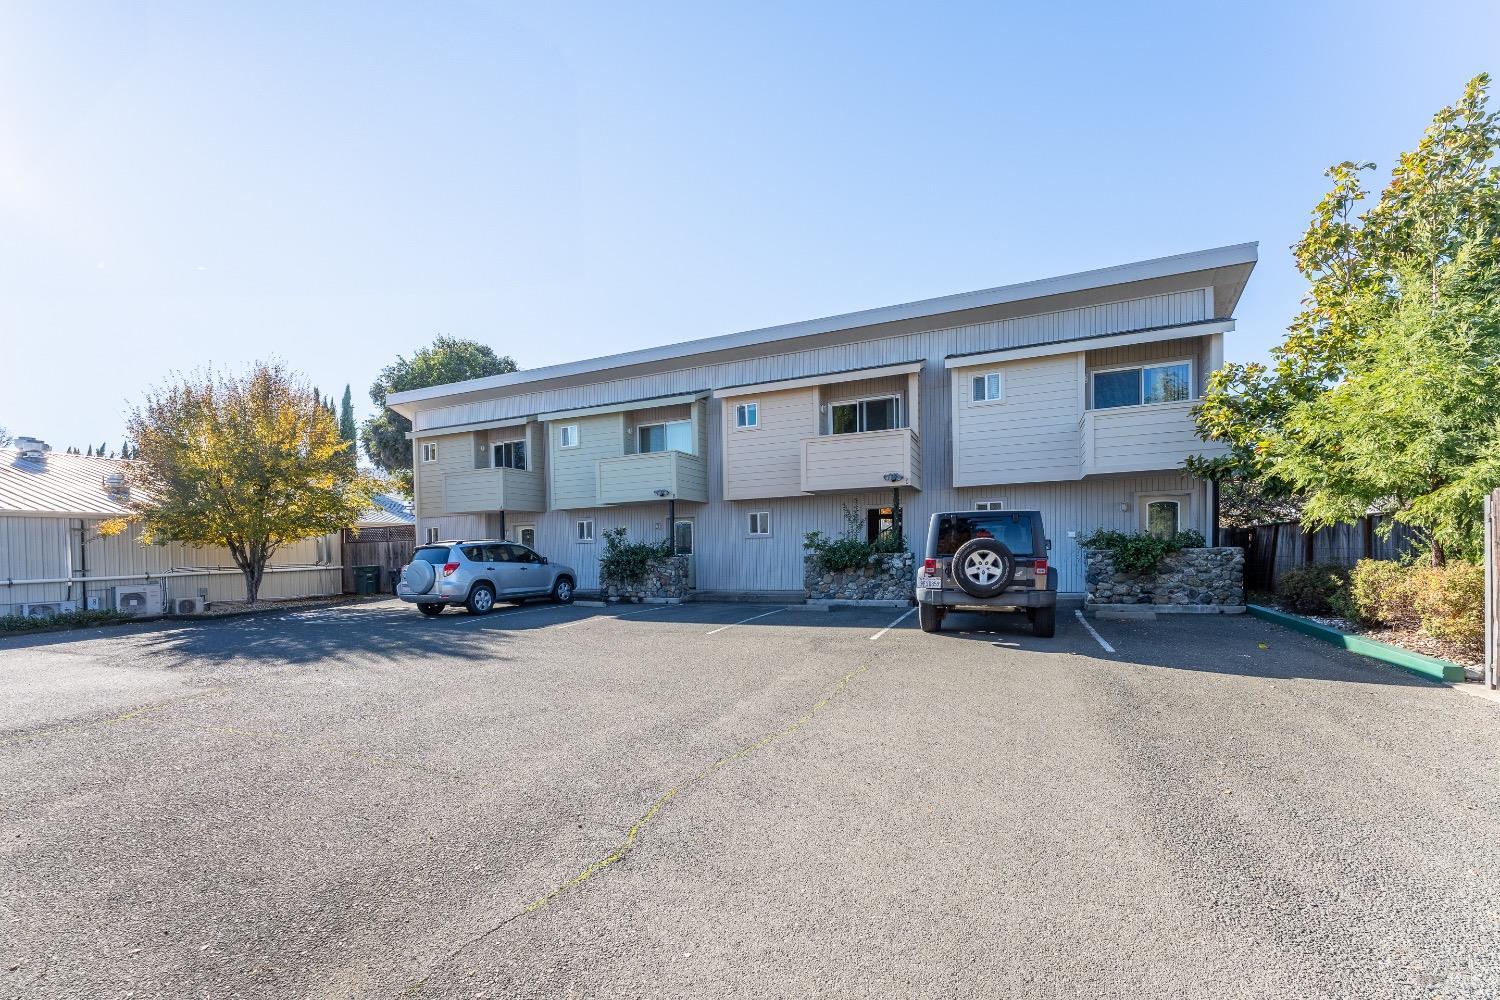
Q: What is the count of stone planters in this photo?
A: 3